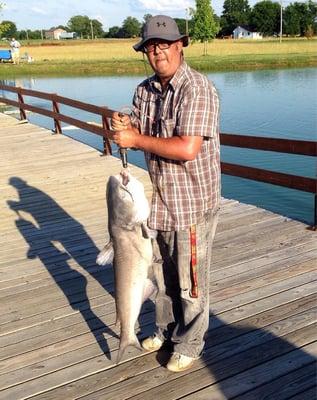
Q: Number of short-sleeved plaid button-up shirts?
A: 1